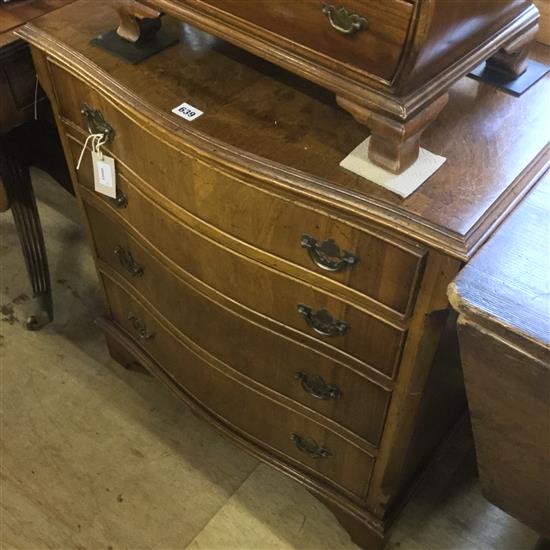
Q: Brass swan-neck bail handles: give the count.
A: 9